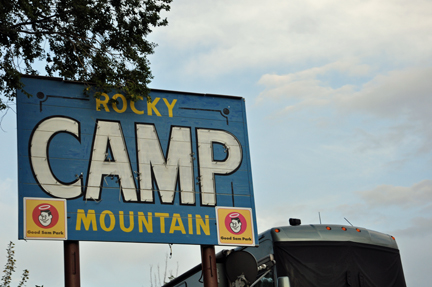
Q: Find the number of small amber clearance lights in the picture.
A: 5